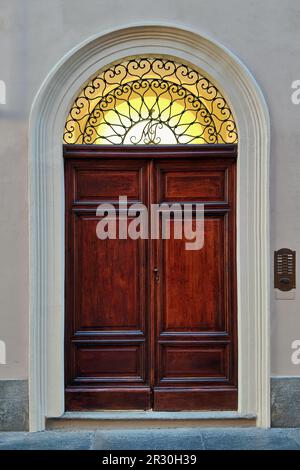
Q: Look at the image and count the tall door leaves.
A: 2